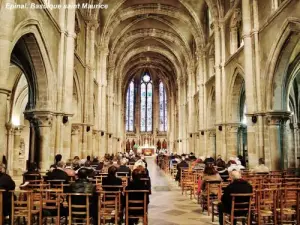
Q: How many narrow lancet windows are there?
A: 3